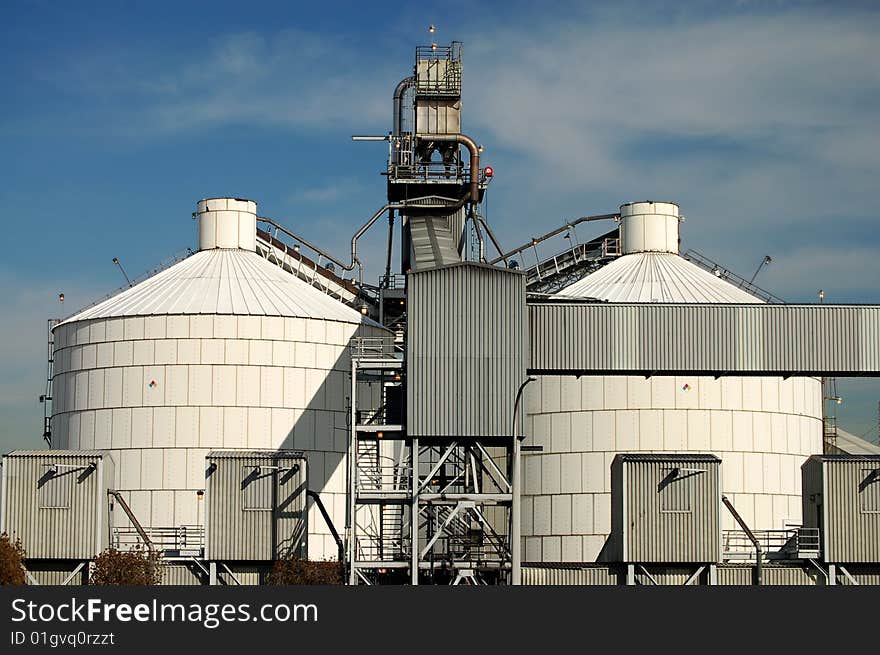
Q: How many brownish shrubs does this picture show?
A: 3